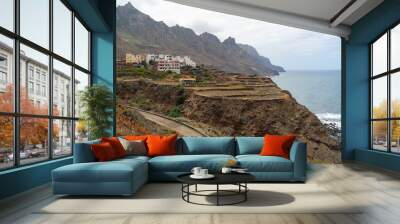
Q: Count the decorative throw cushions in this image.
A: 6